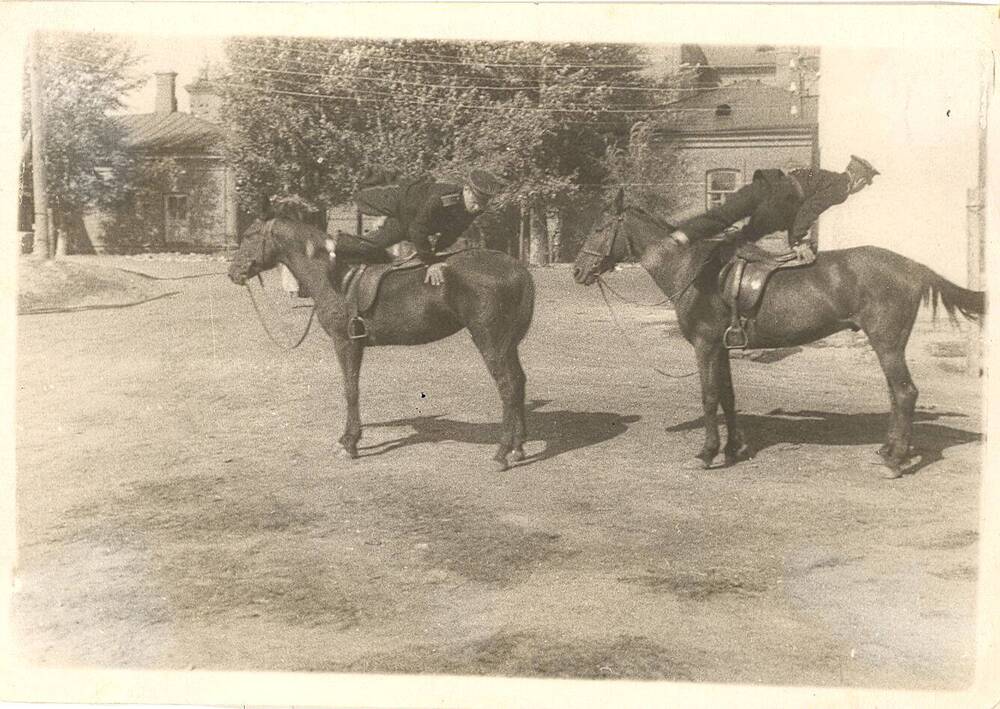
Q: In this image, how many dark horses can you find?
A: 2